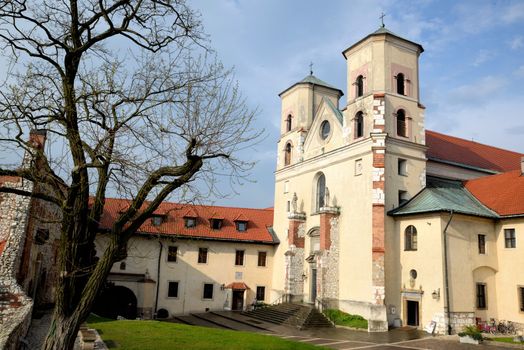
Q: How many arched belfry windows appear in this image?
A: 6